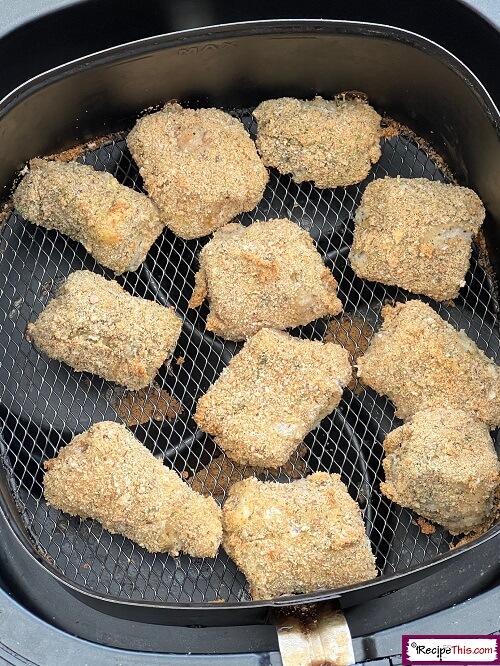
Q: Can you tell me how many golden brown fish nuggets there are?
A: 11